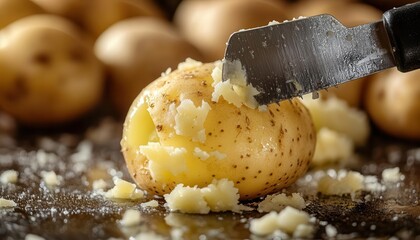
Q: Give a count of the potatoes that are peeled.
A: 1